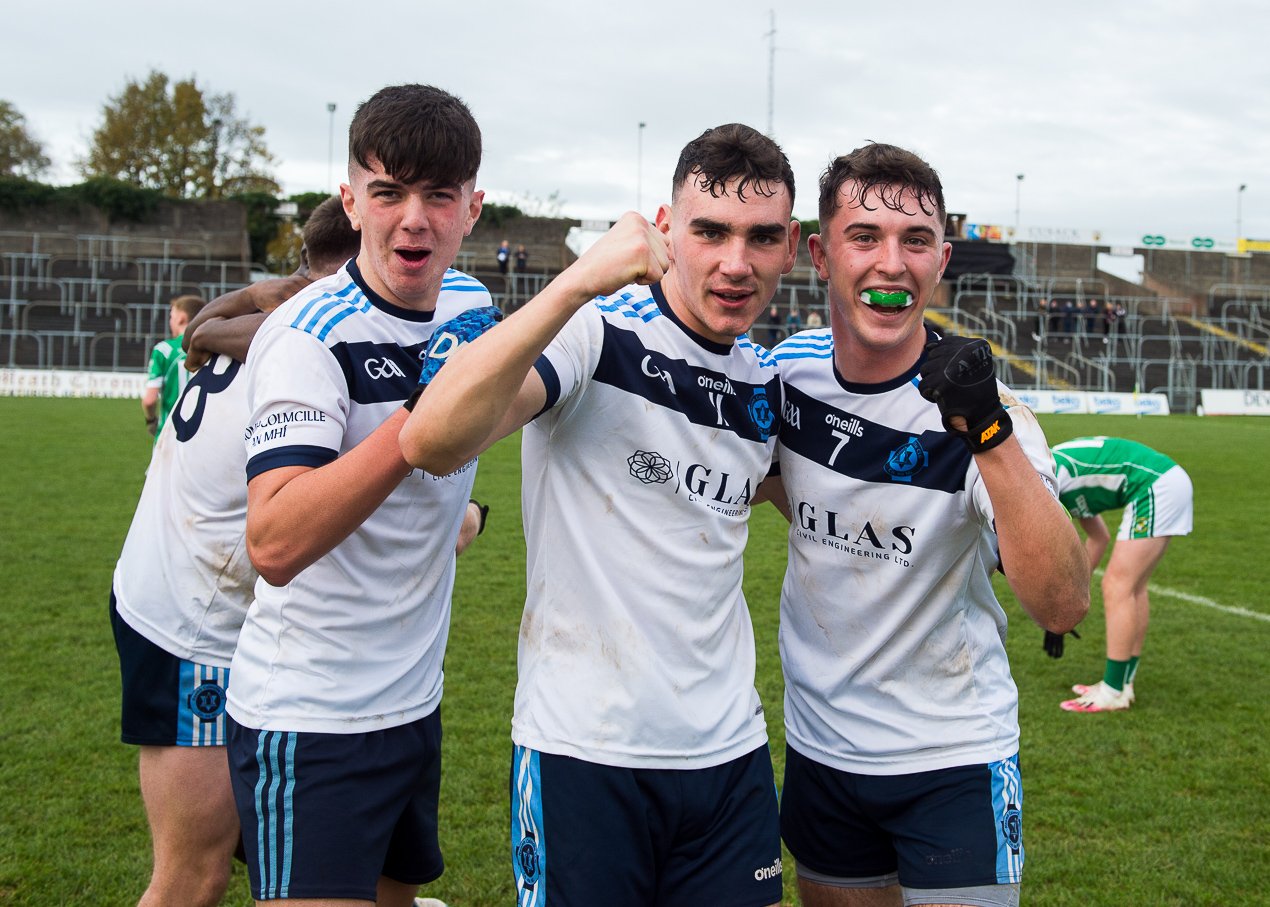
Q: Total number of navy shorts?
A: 4